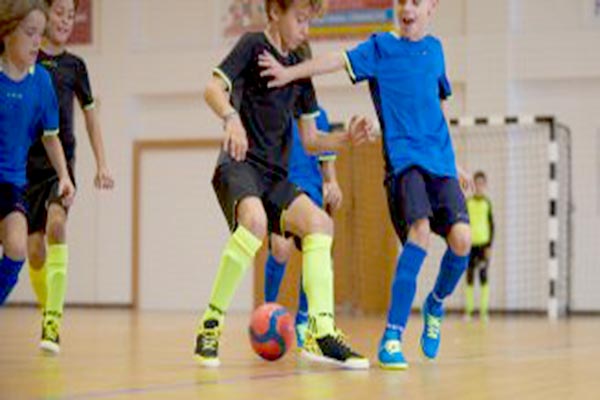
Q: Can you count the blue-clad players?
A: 3